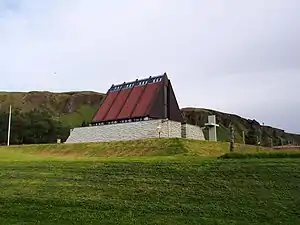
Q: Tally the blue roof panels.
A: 0